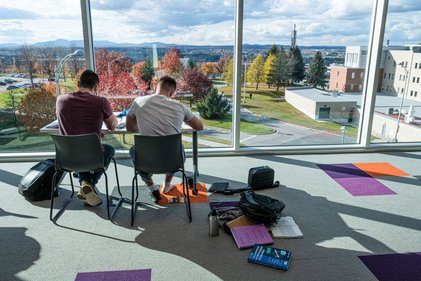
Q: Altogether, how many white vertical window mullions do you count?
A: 3